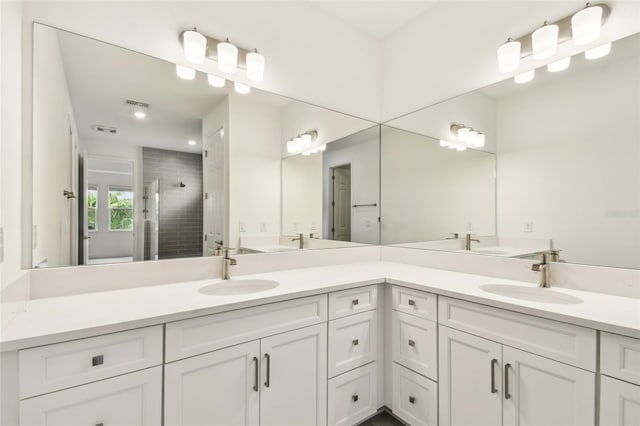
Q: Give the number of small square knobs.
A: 8